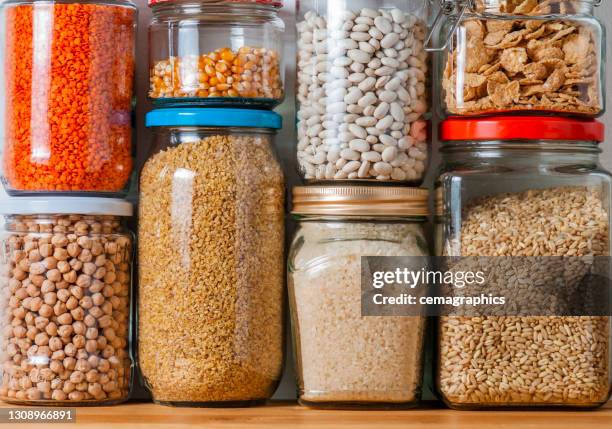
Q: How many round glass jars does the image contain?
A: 5